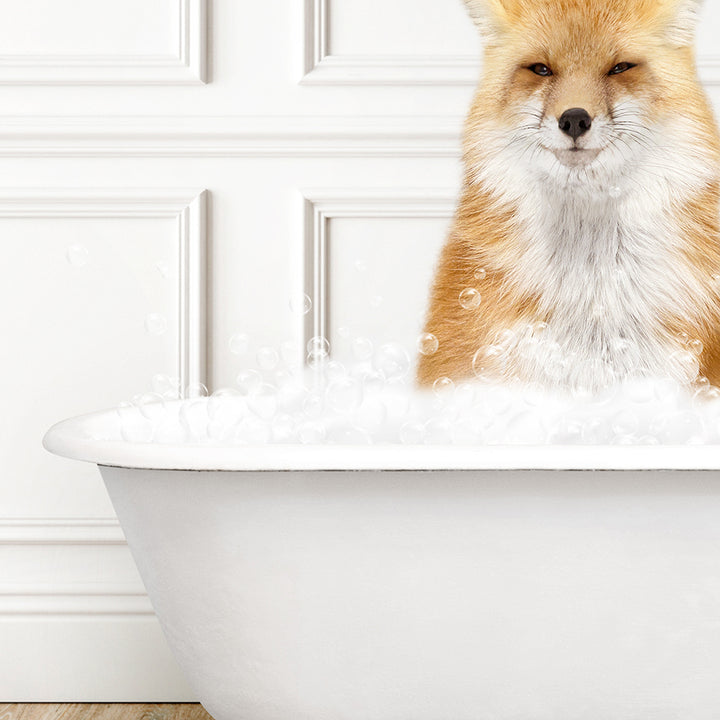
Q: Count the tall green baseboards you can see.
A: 0